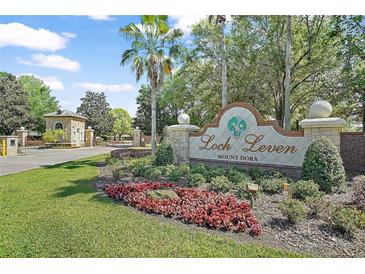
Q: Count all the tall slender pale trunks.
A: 3